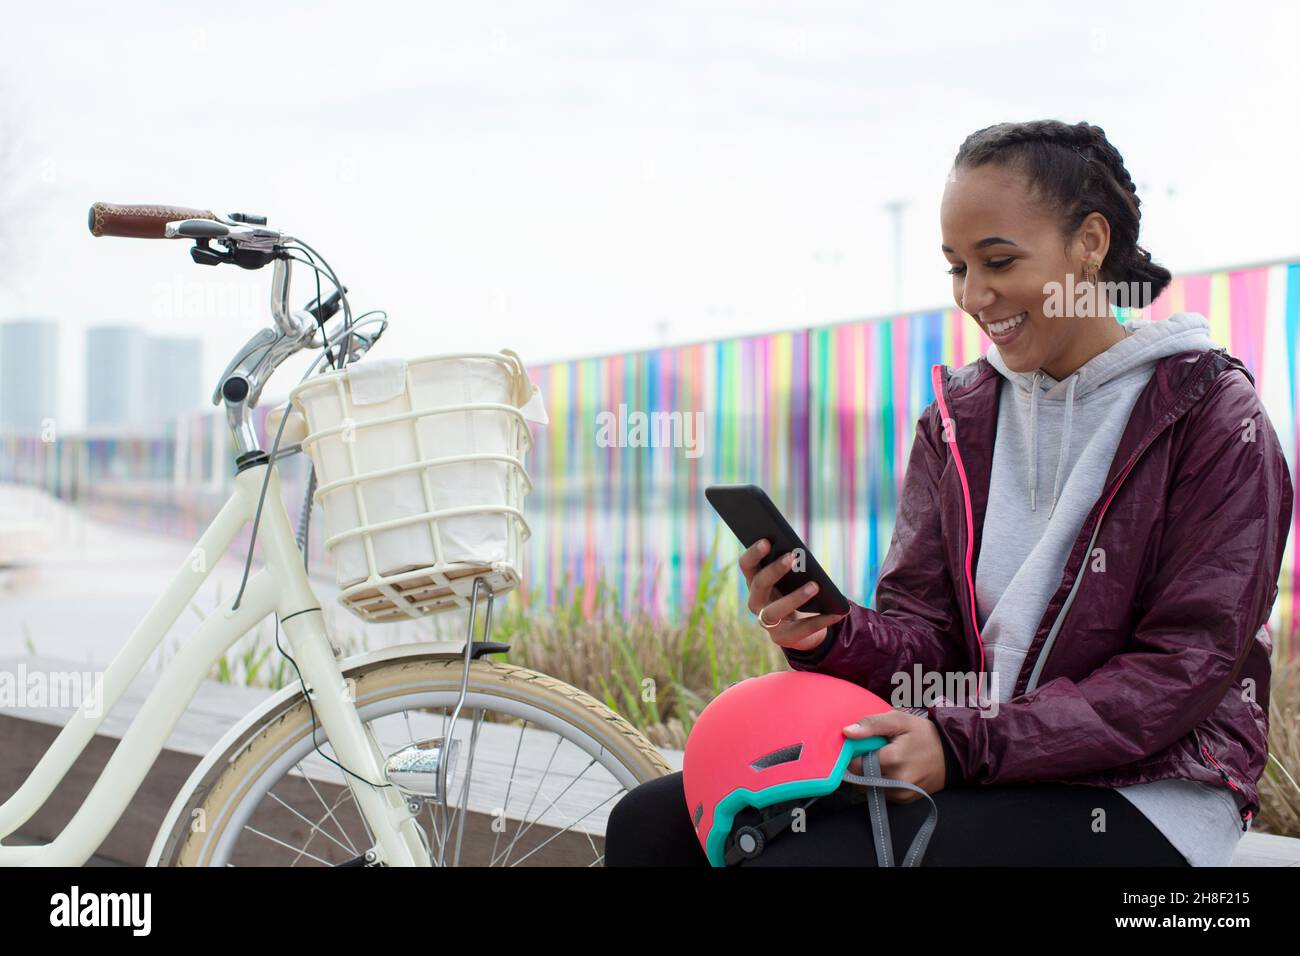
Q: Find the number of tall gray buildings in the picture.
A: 3